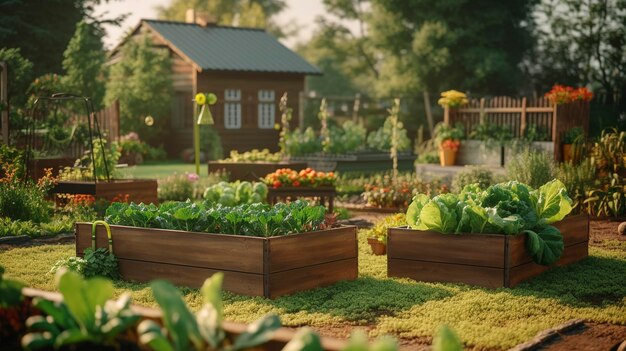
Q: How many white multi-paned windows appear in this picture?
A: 2